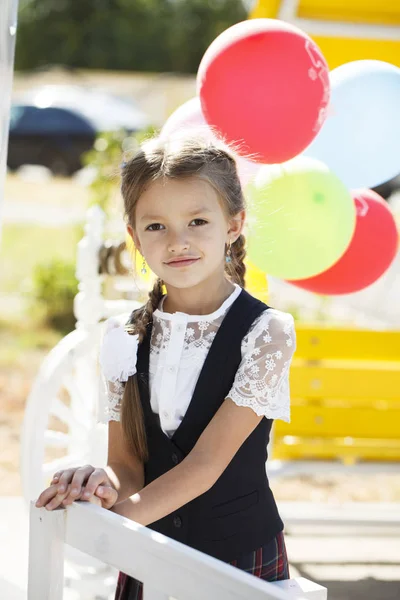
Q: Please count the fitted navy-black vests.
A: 1